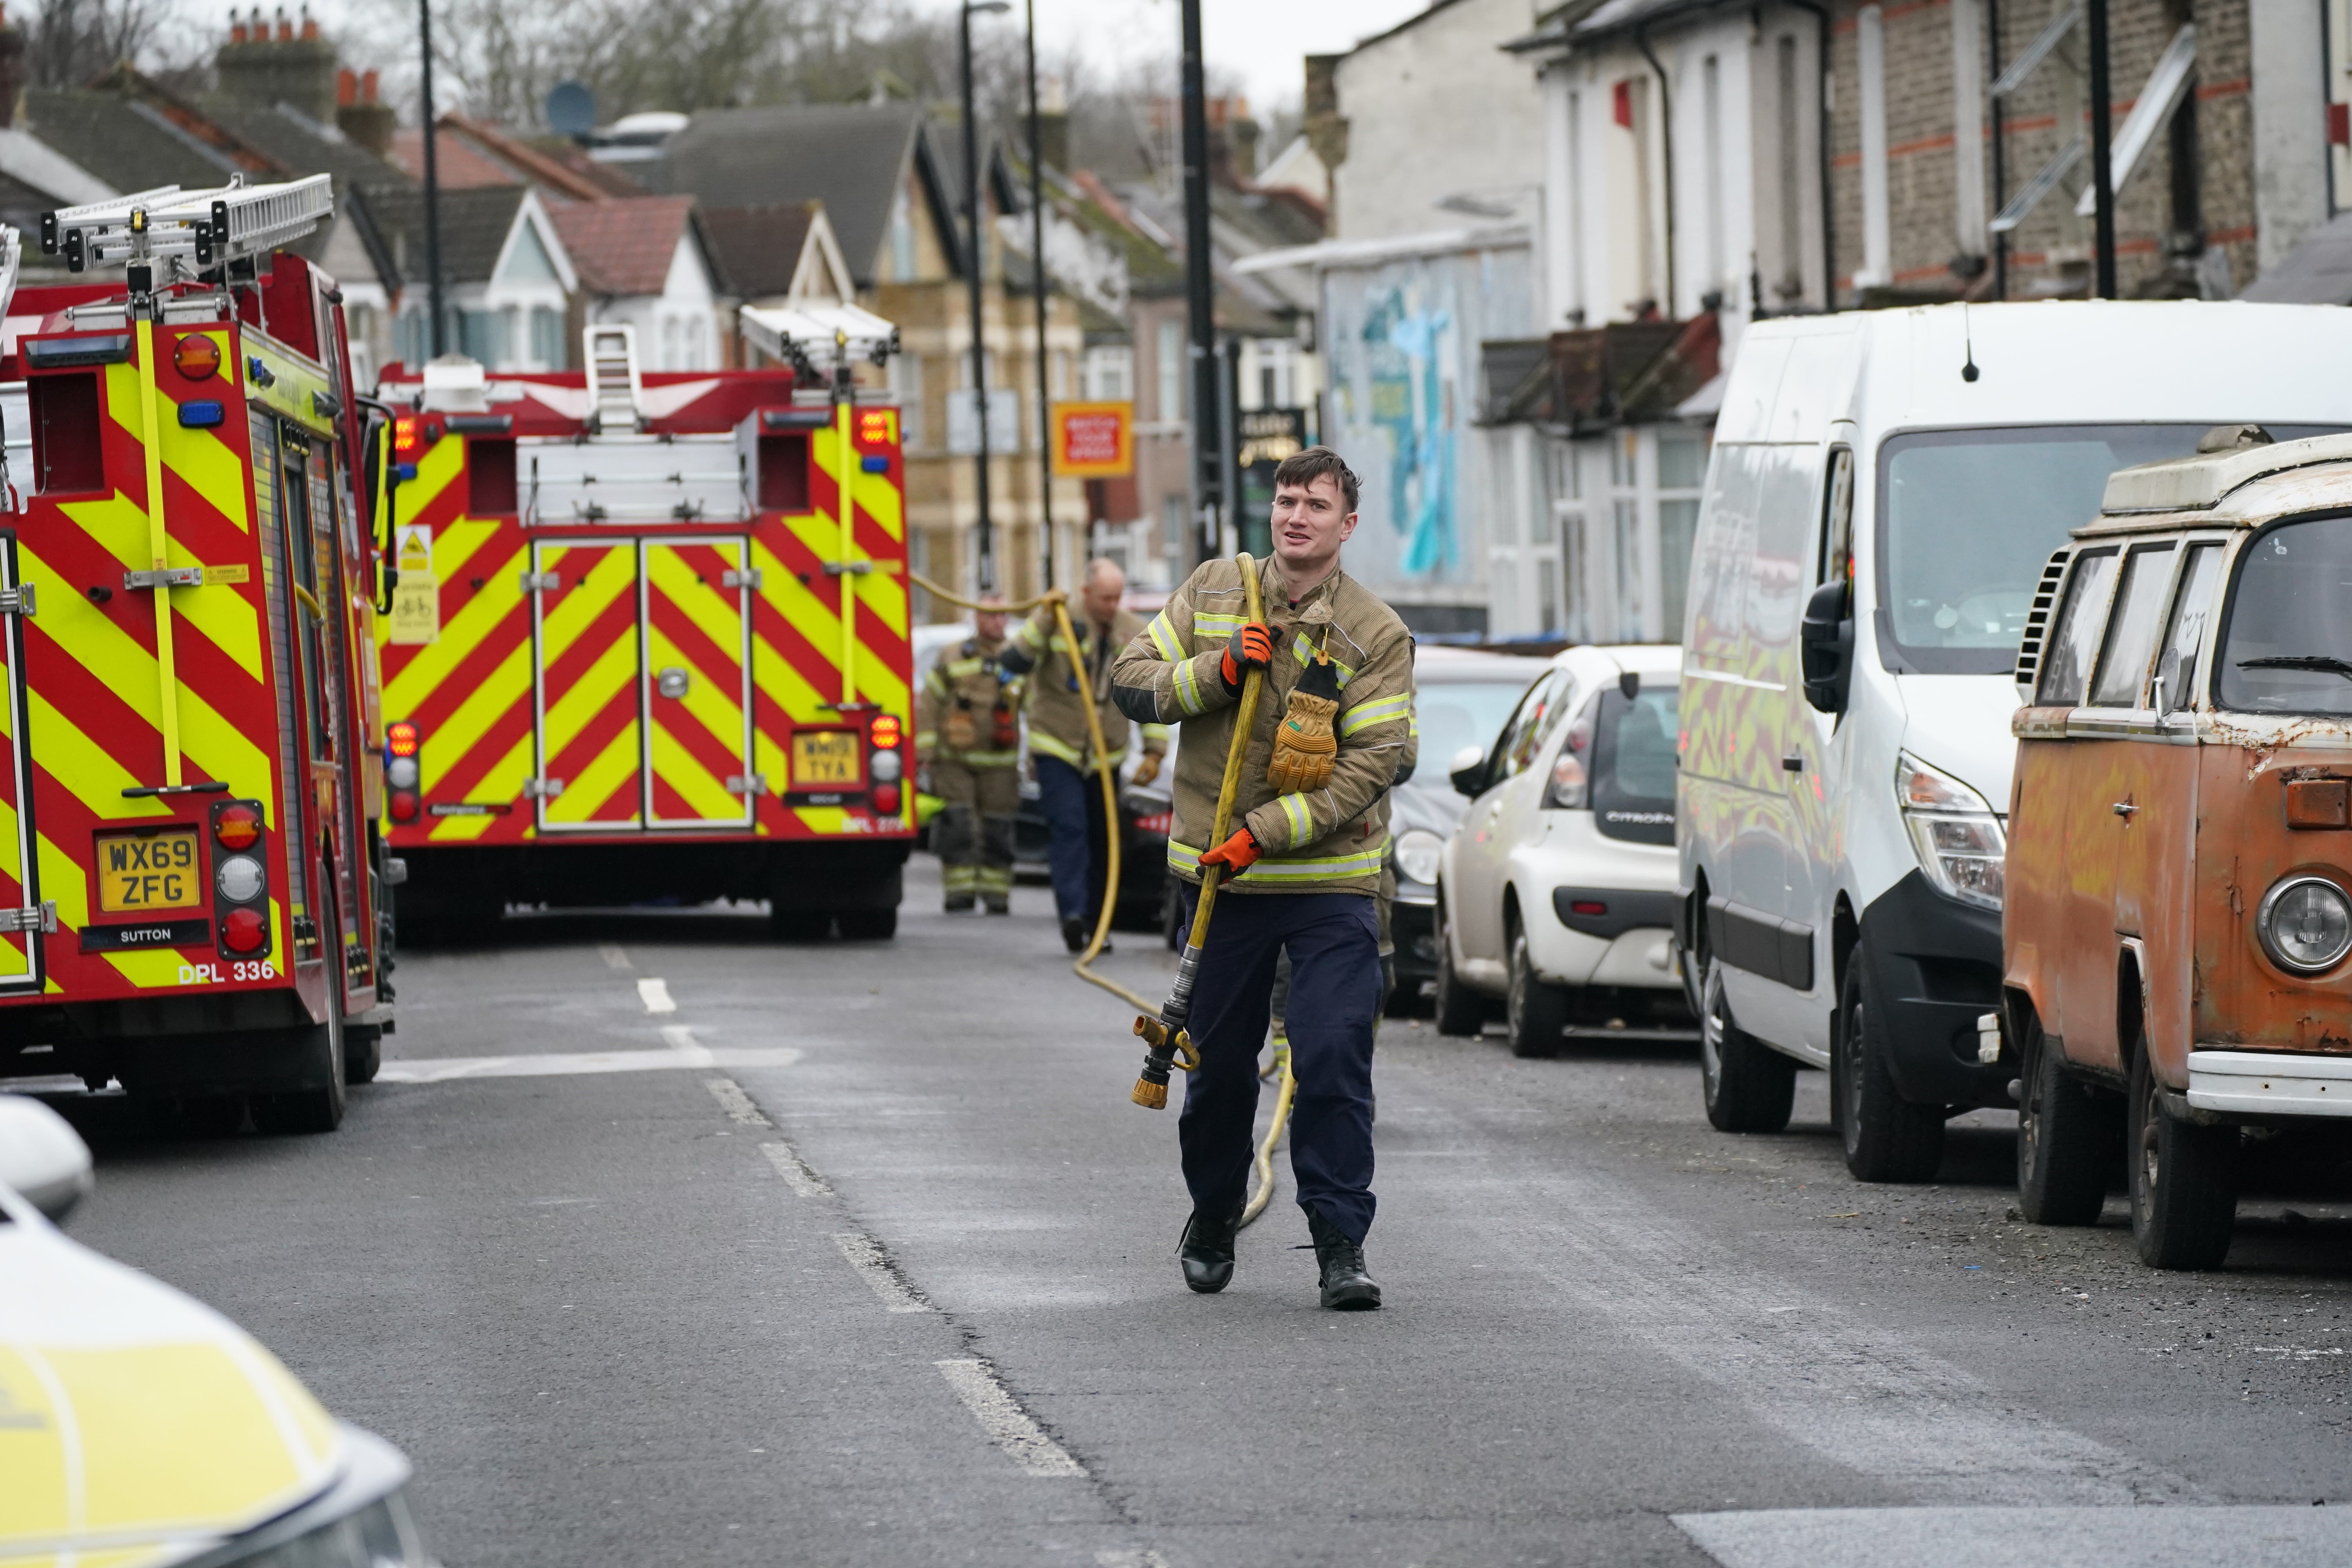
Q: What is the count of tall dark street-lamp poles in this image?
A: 5